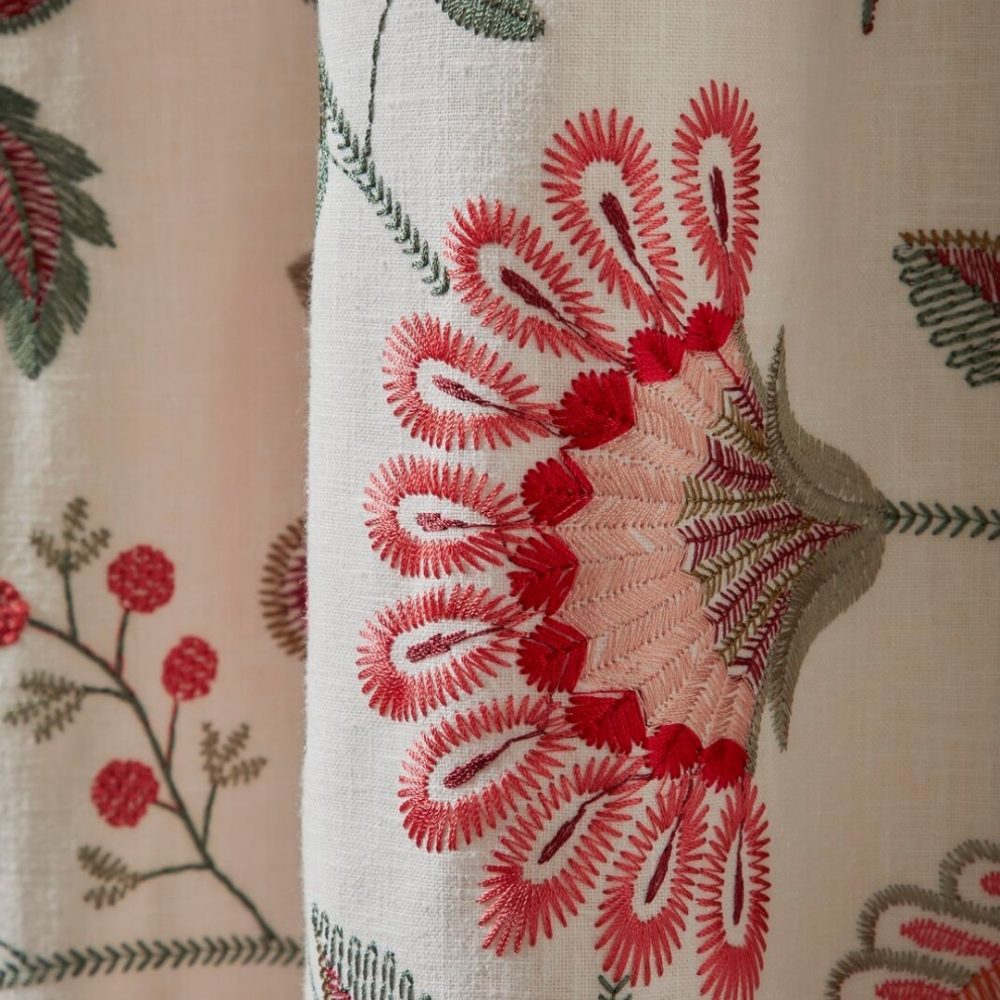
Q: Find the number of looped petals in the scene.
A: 10